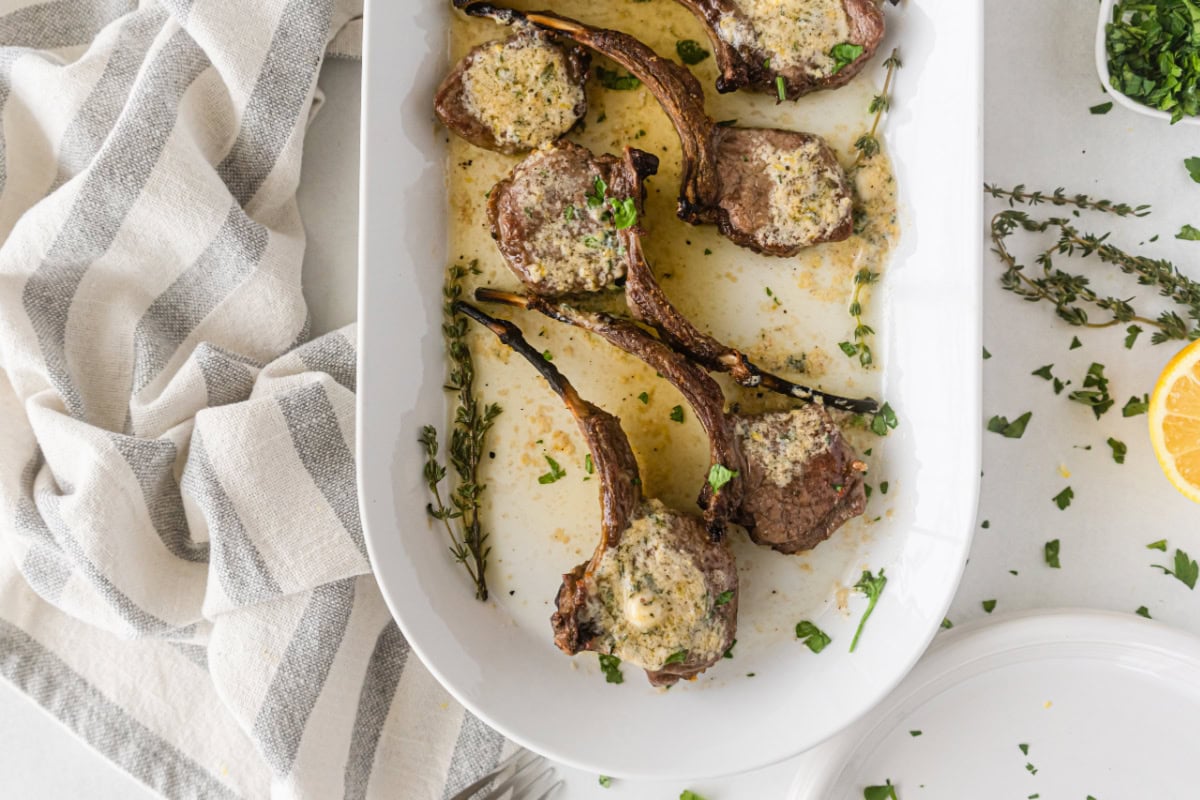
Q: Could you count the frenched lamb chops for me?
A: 6